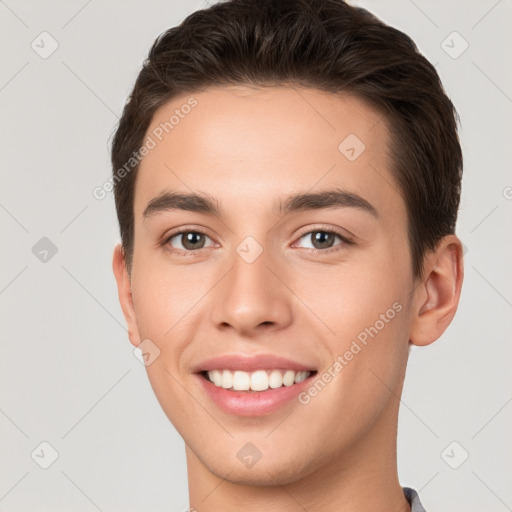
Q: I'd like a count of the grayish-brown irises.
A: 2